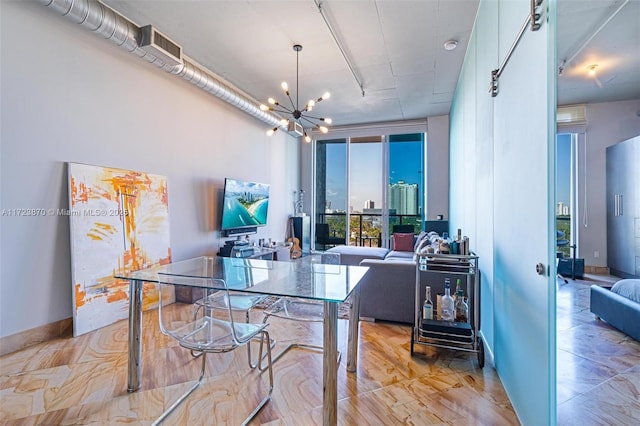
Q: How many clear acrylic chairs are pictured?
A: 3